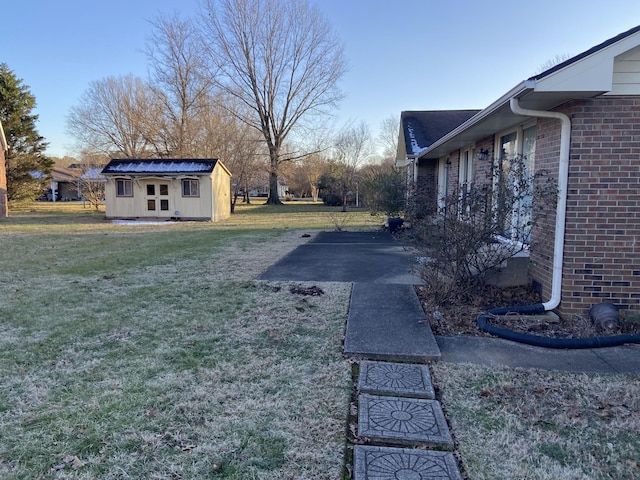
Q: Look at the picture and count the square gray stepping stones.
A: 3